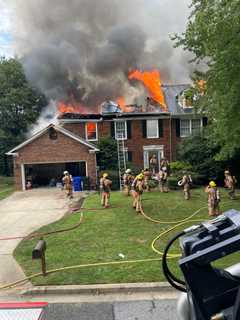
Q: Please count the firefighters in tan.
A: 11